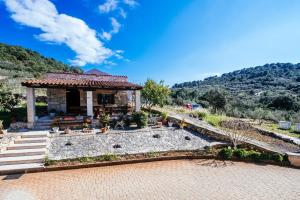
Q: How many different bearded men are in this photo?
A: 0